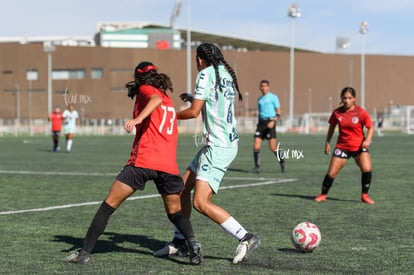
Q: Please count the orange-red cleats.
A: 2